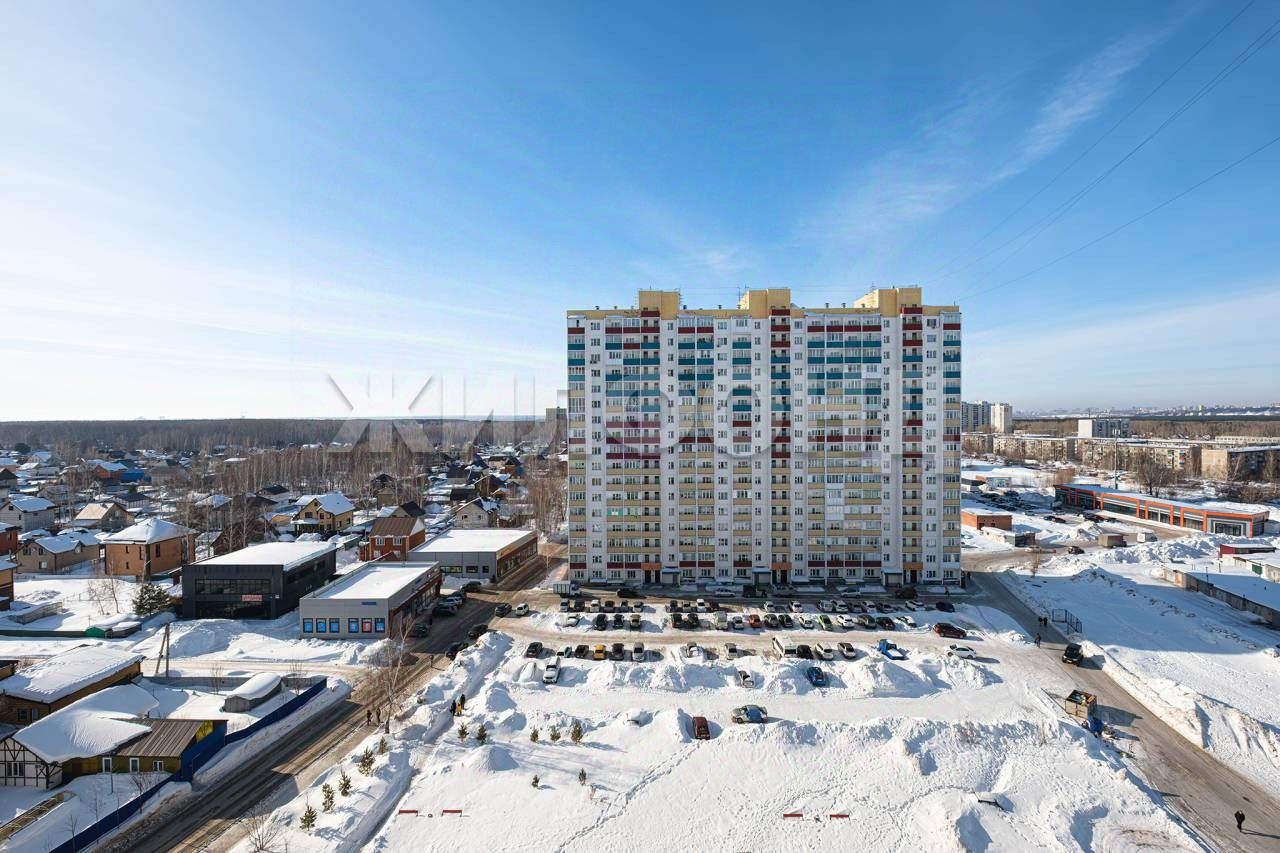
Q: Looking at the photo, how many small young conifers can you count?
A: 12